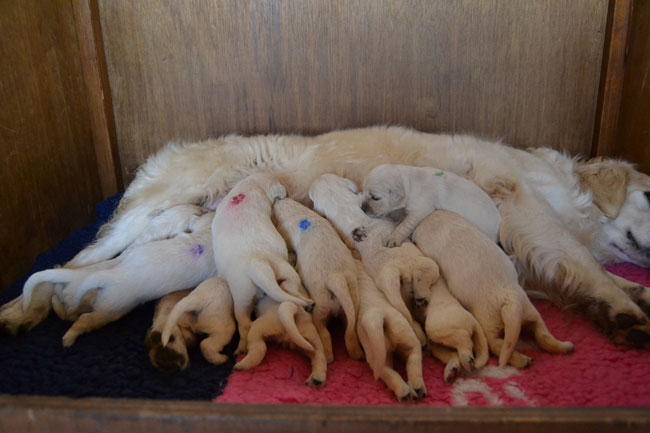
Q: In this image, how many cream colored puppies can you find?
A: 11